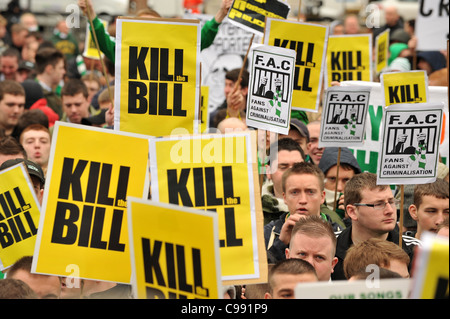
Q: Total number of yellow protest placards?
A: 12